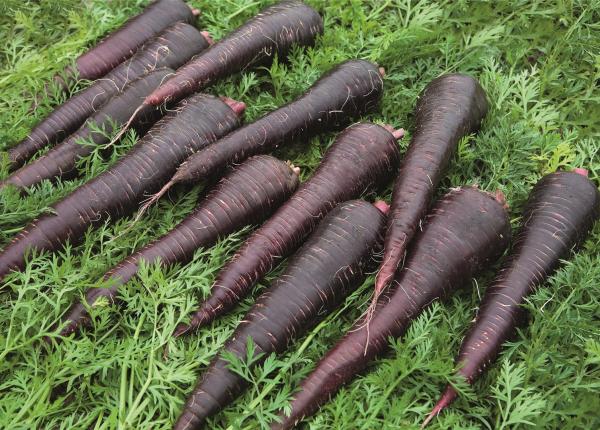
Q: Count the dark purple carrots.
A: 12